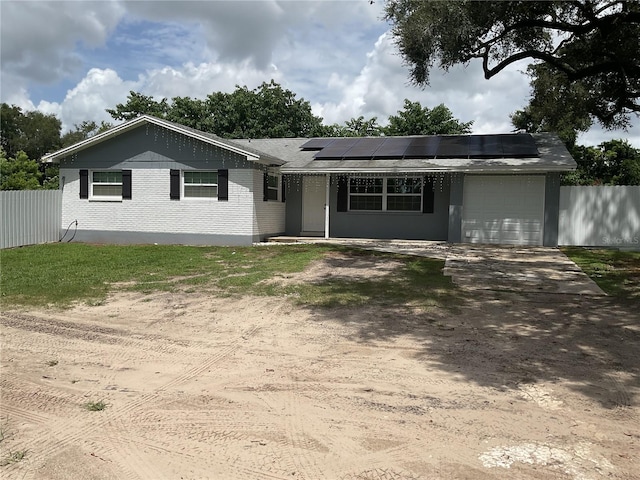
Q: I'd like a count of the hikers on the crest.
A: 0